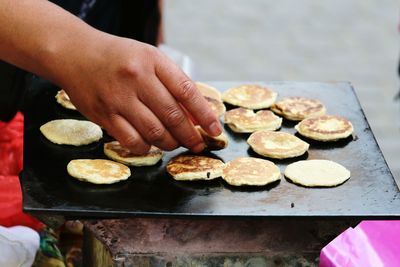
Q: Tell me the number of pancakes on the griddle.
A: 15